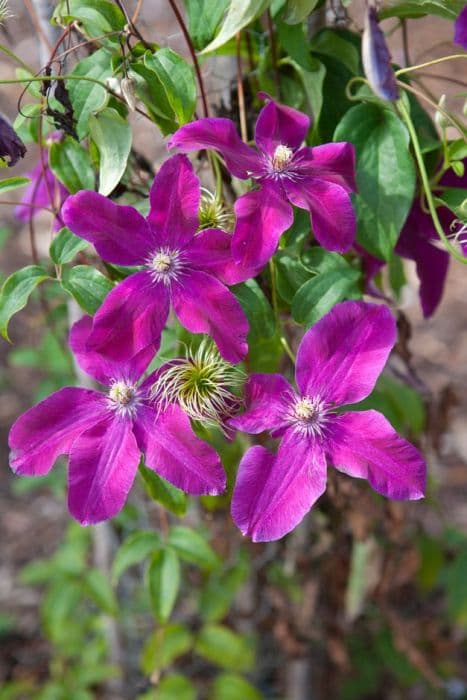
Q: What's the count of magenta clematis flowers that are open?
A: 4